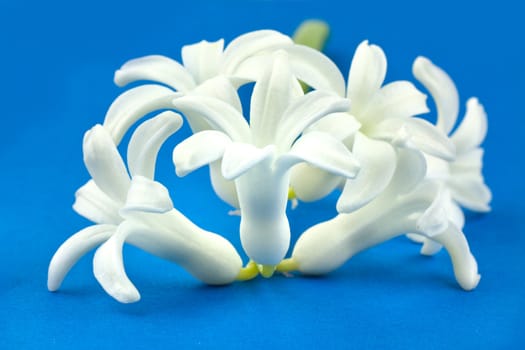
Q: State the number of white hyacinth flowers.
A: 6